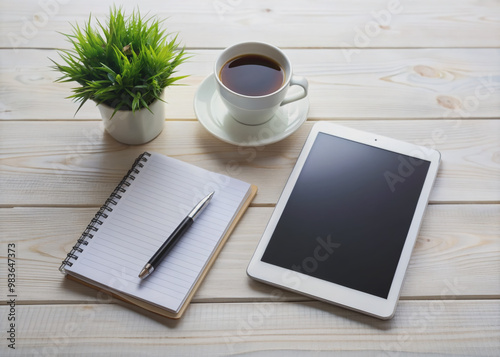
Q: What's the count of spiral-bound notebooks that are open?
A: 1